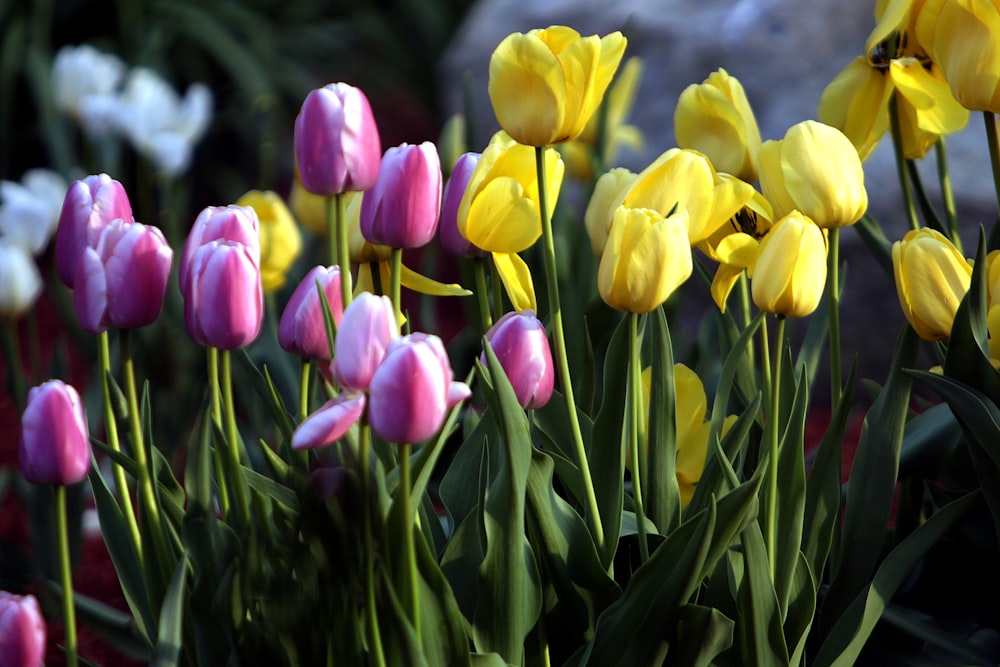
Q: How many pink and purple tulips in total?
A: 13